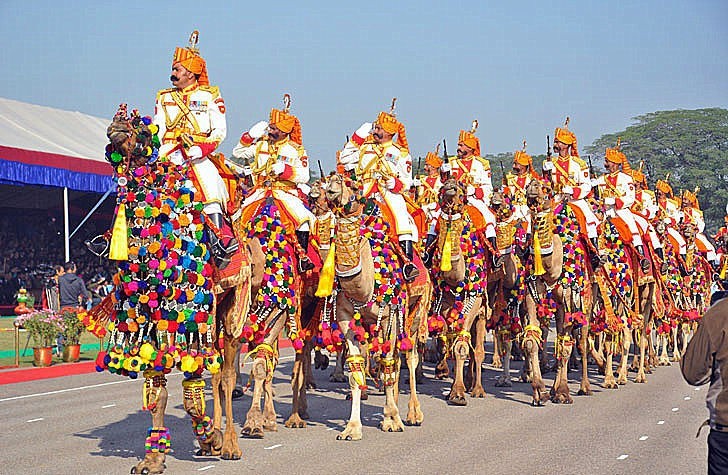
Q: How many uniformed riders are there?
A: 11